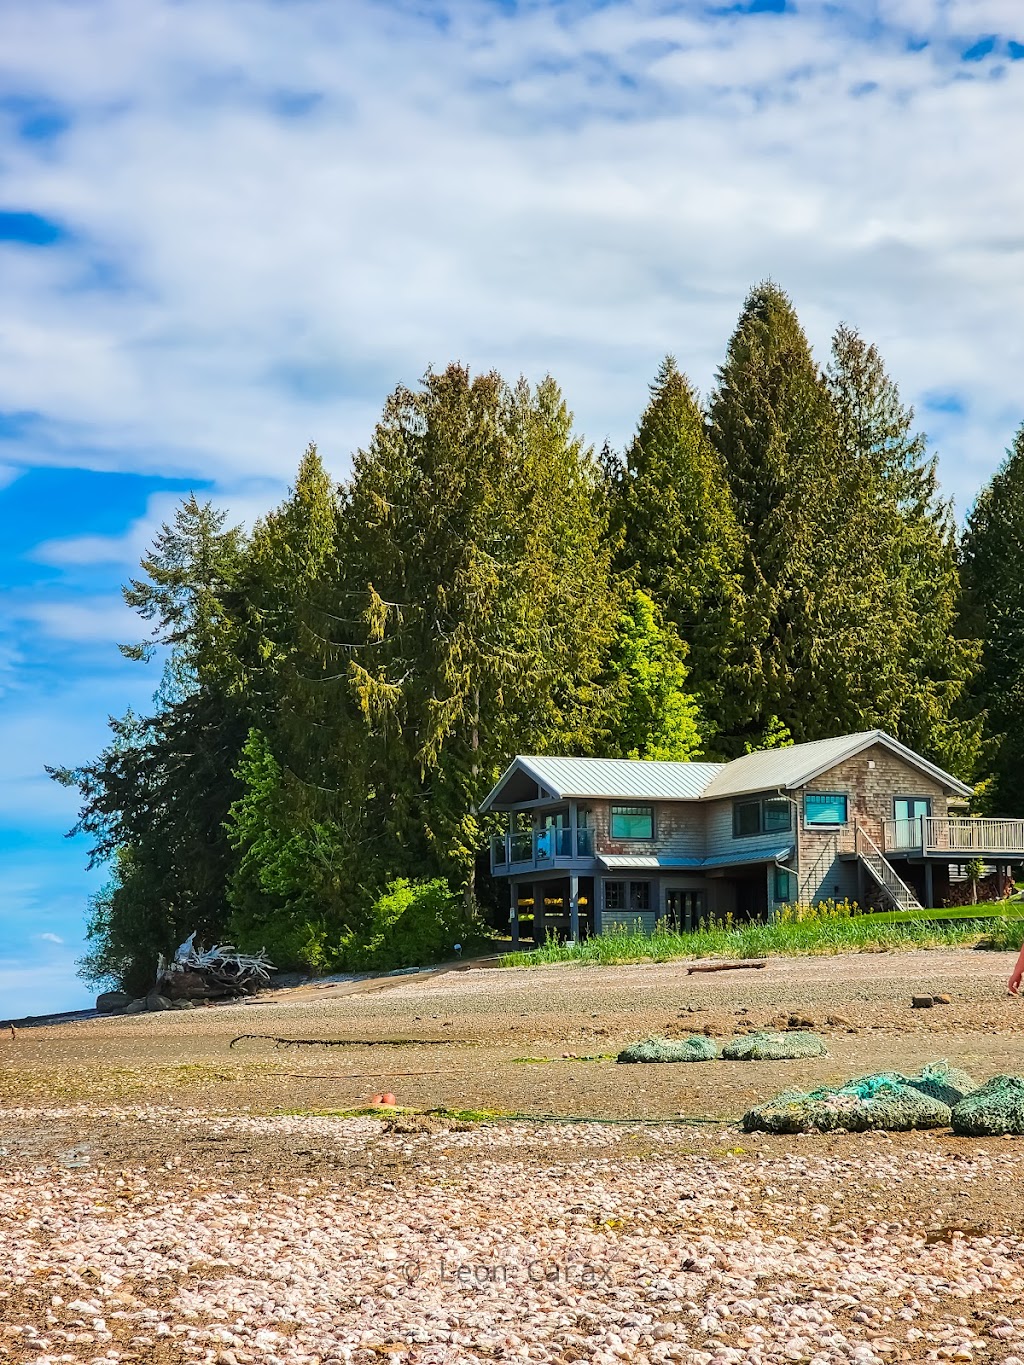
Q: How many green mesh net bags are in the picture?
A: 5